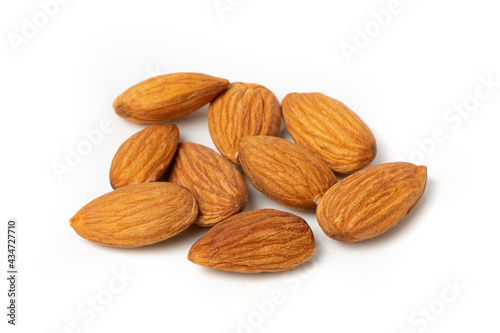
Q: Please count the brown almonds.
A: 9